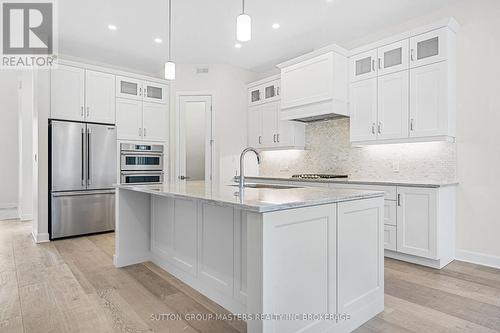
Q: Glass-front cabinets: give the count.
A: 7